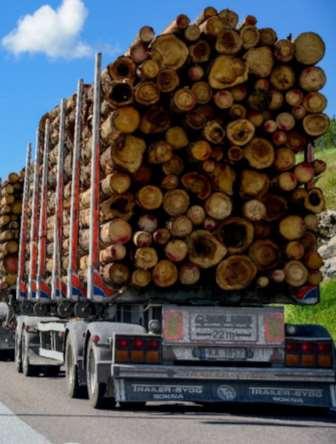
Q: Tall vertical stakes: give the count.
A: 6